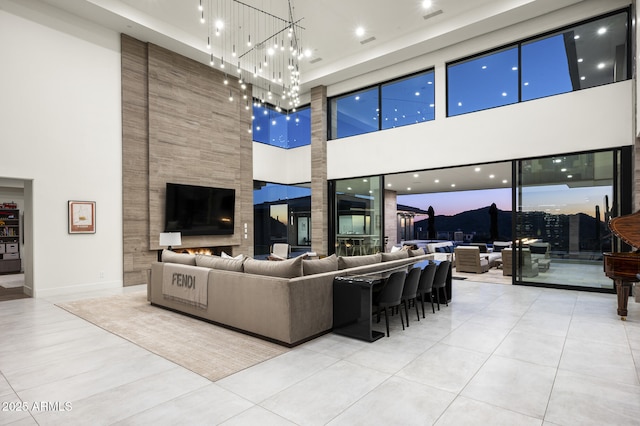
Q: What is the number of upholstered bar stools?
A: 4